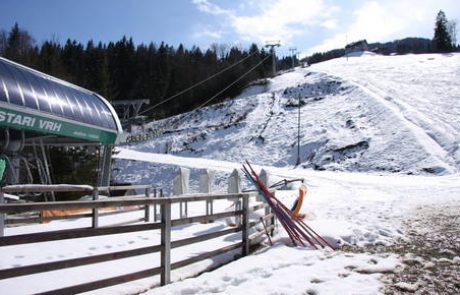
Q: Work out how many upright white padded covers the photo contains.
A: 4